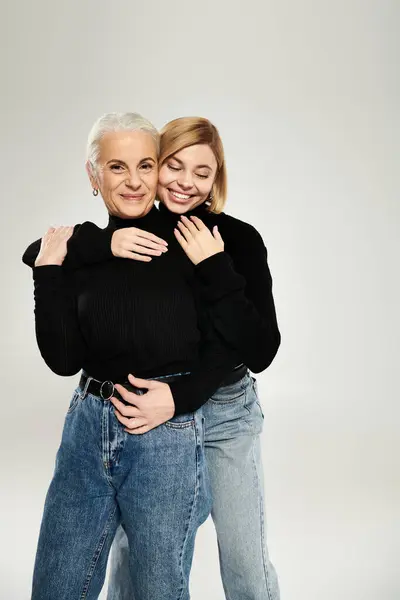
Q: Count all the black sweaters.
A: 2